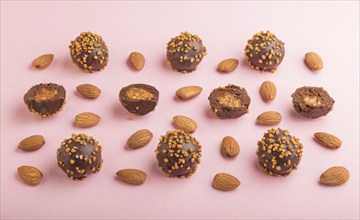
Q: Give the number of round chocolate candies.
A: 6